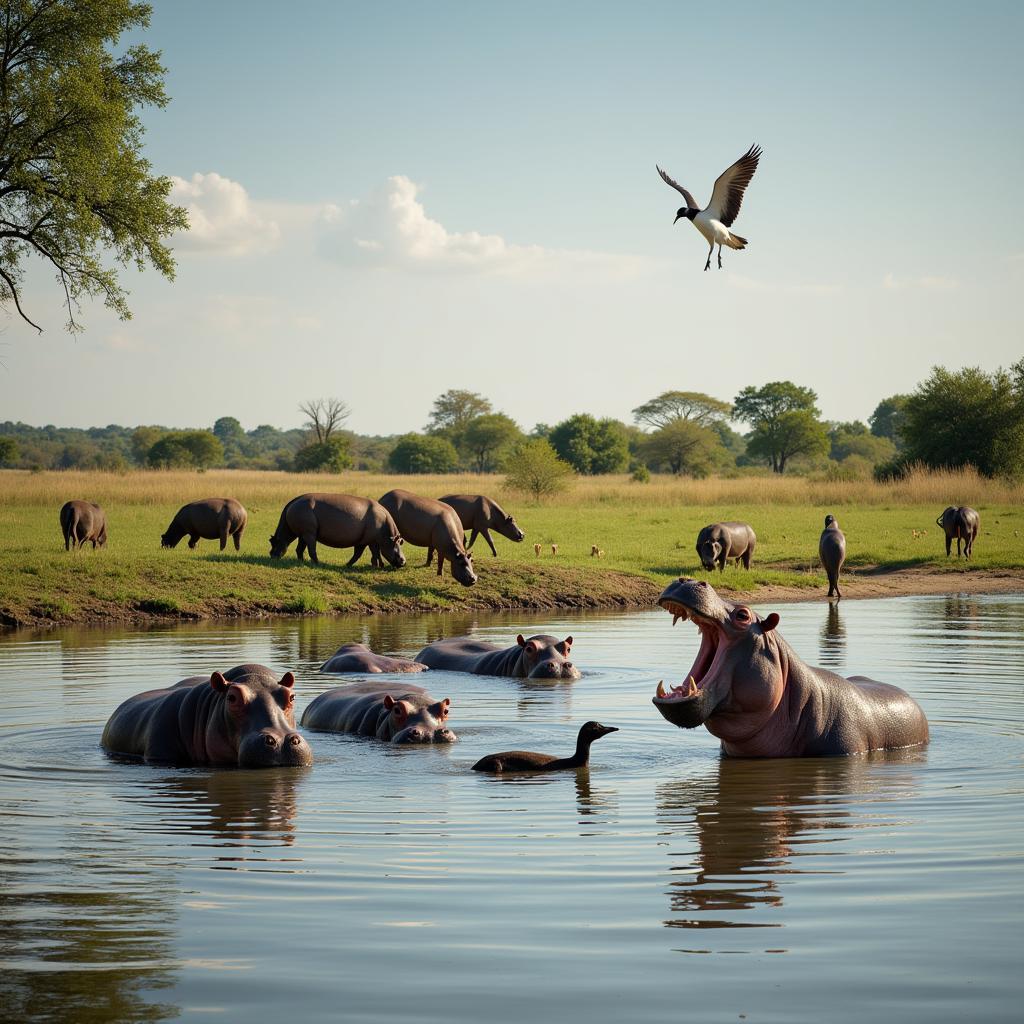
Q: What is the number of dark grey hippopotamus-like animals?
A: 12